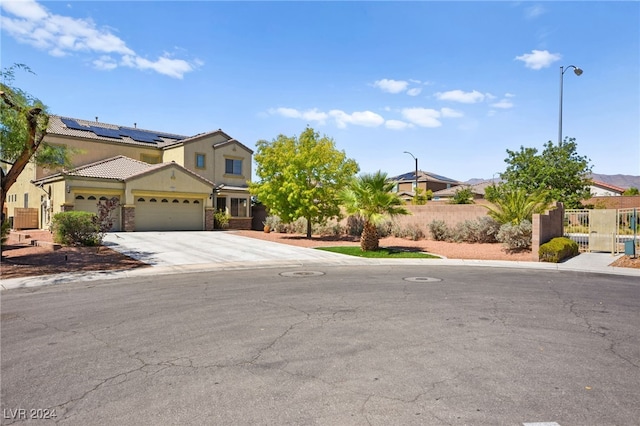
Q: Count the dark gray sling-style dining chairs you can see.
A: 0